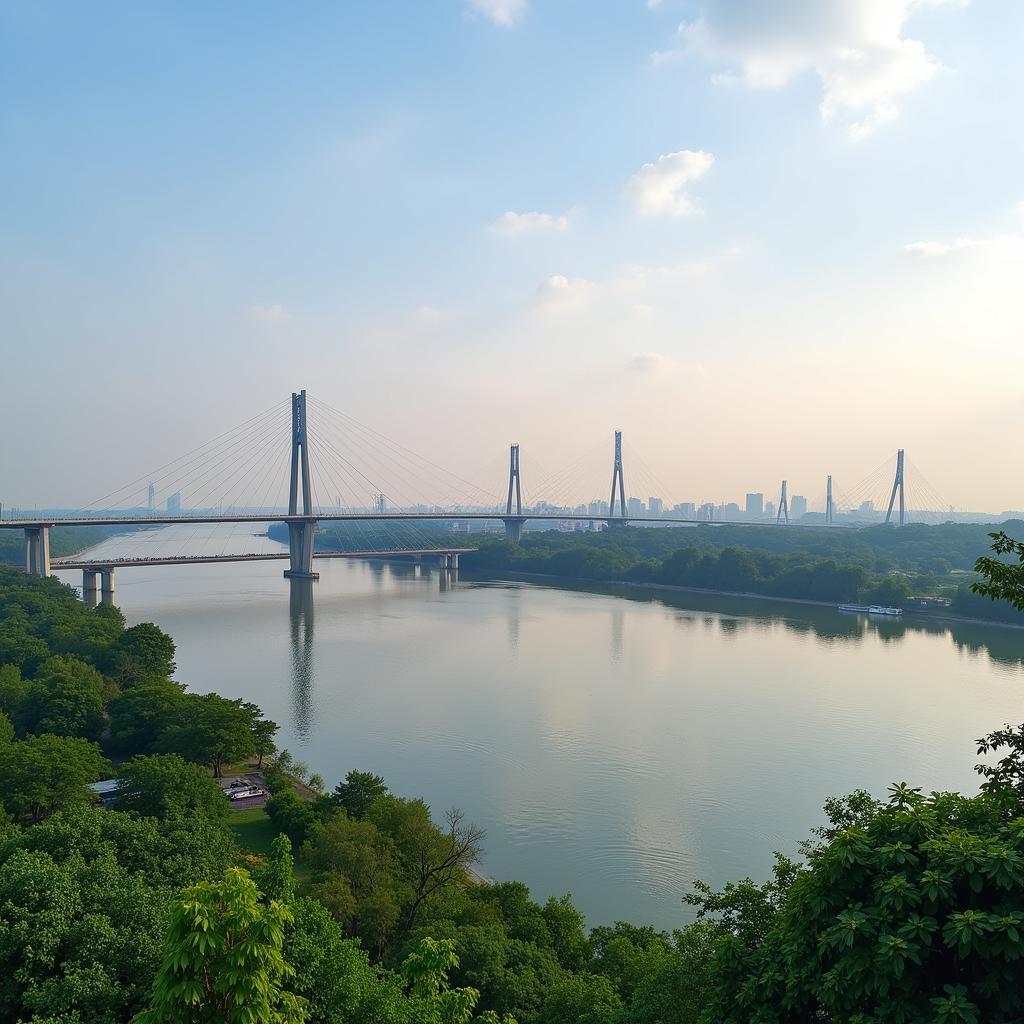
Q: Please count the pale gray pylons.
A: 6